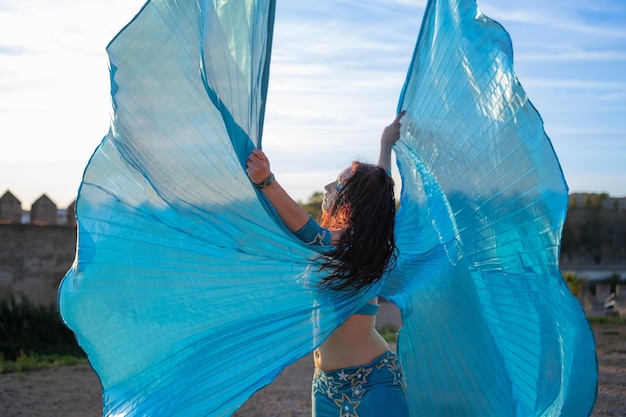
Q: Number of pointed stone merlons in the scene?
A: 3